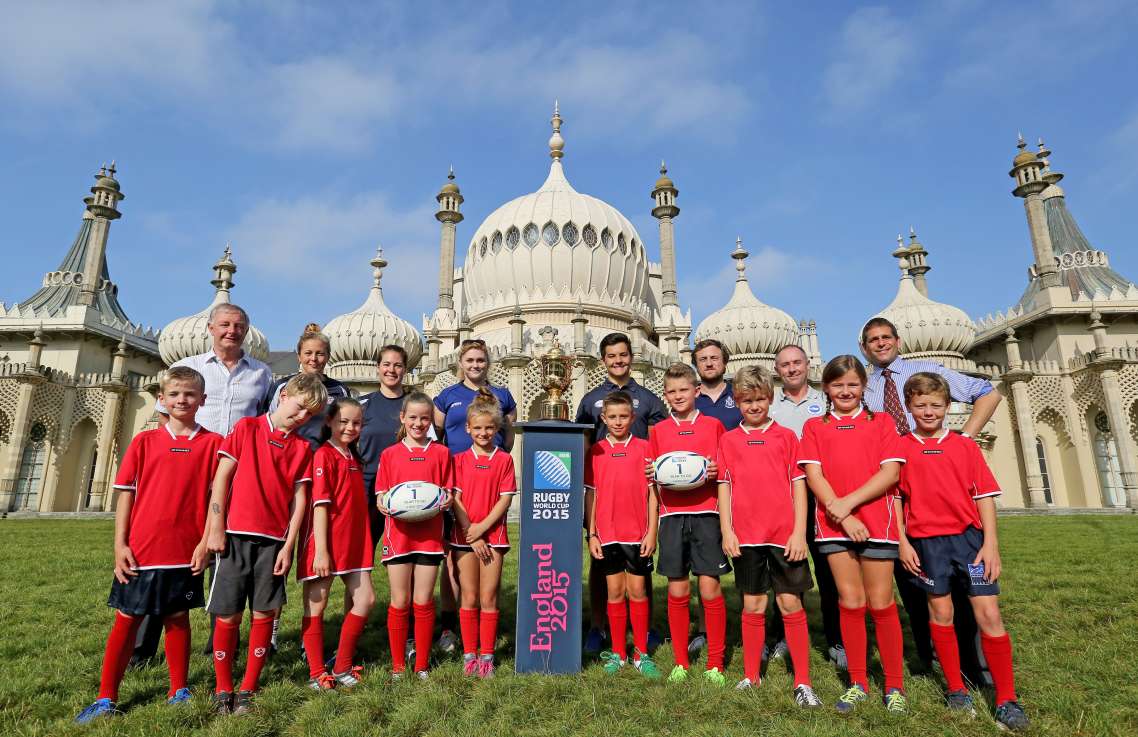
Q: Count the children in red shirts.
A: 10